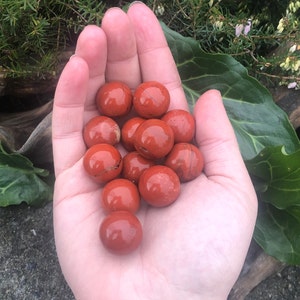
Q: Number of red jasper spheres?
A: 12